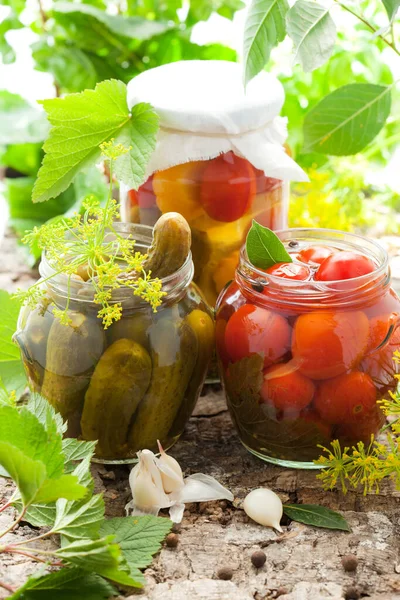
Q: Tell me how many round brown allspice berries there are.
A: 5